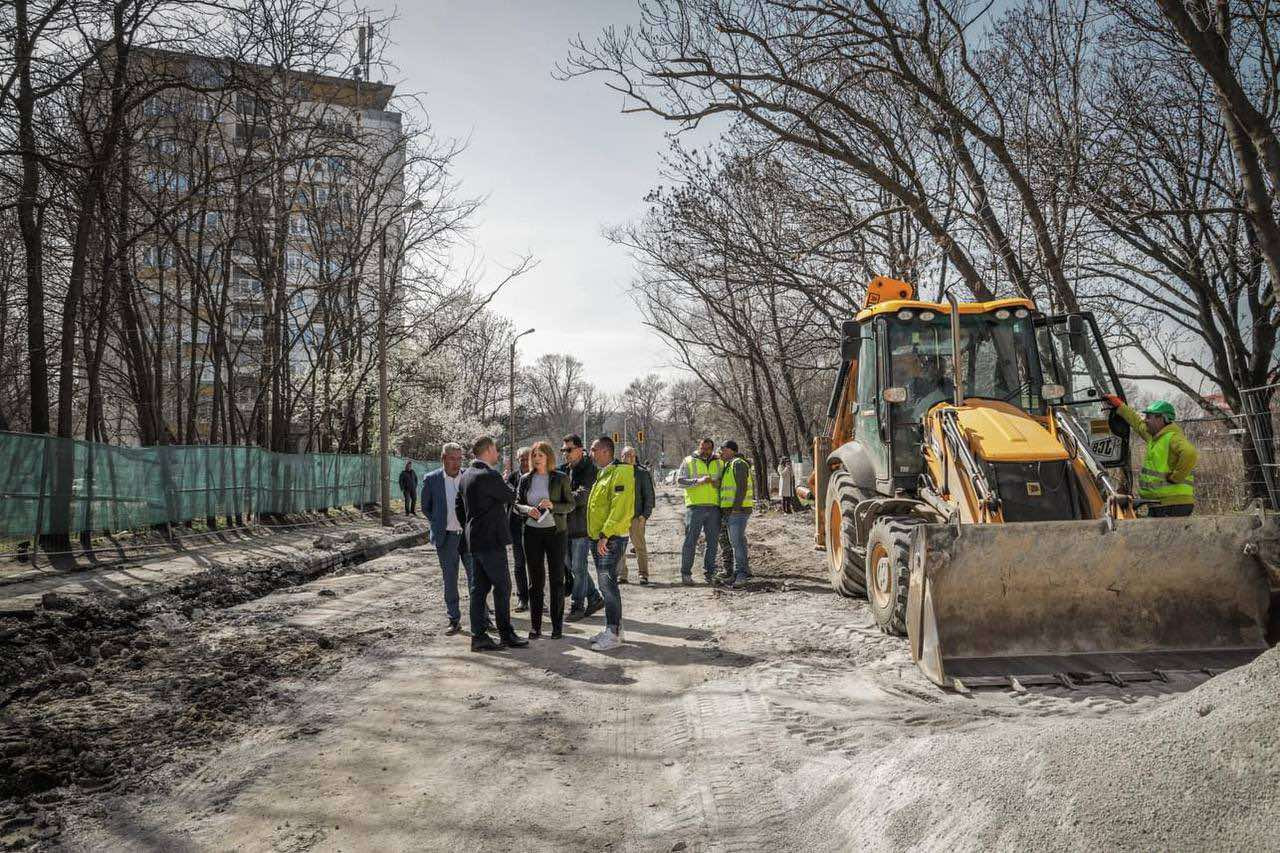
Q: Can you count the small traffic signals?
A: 2